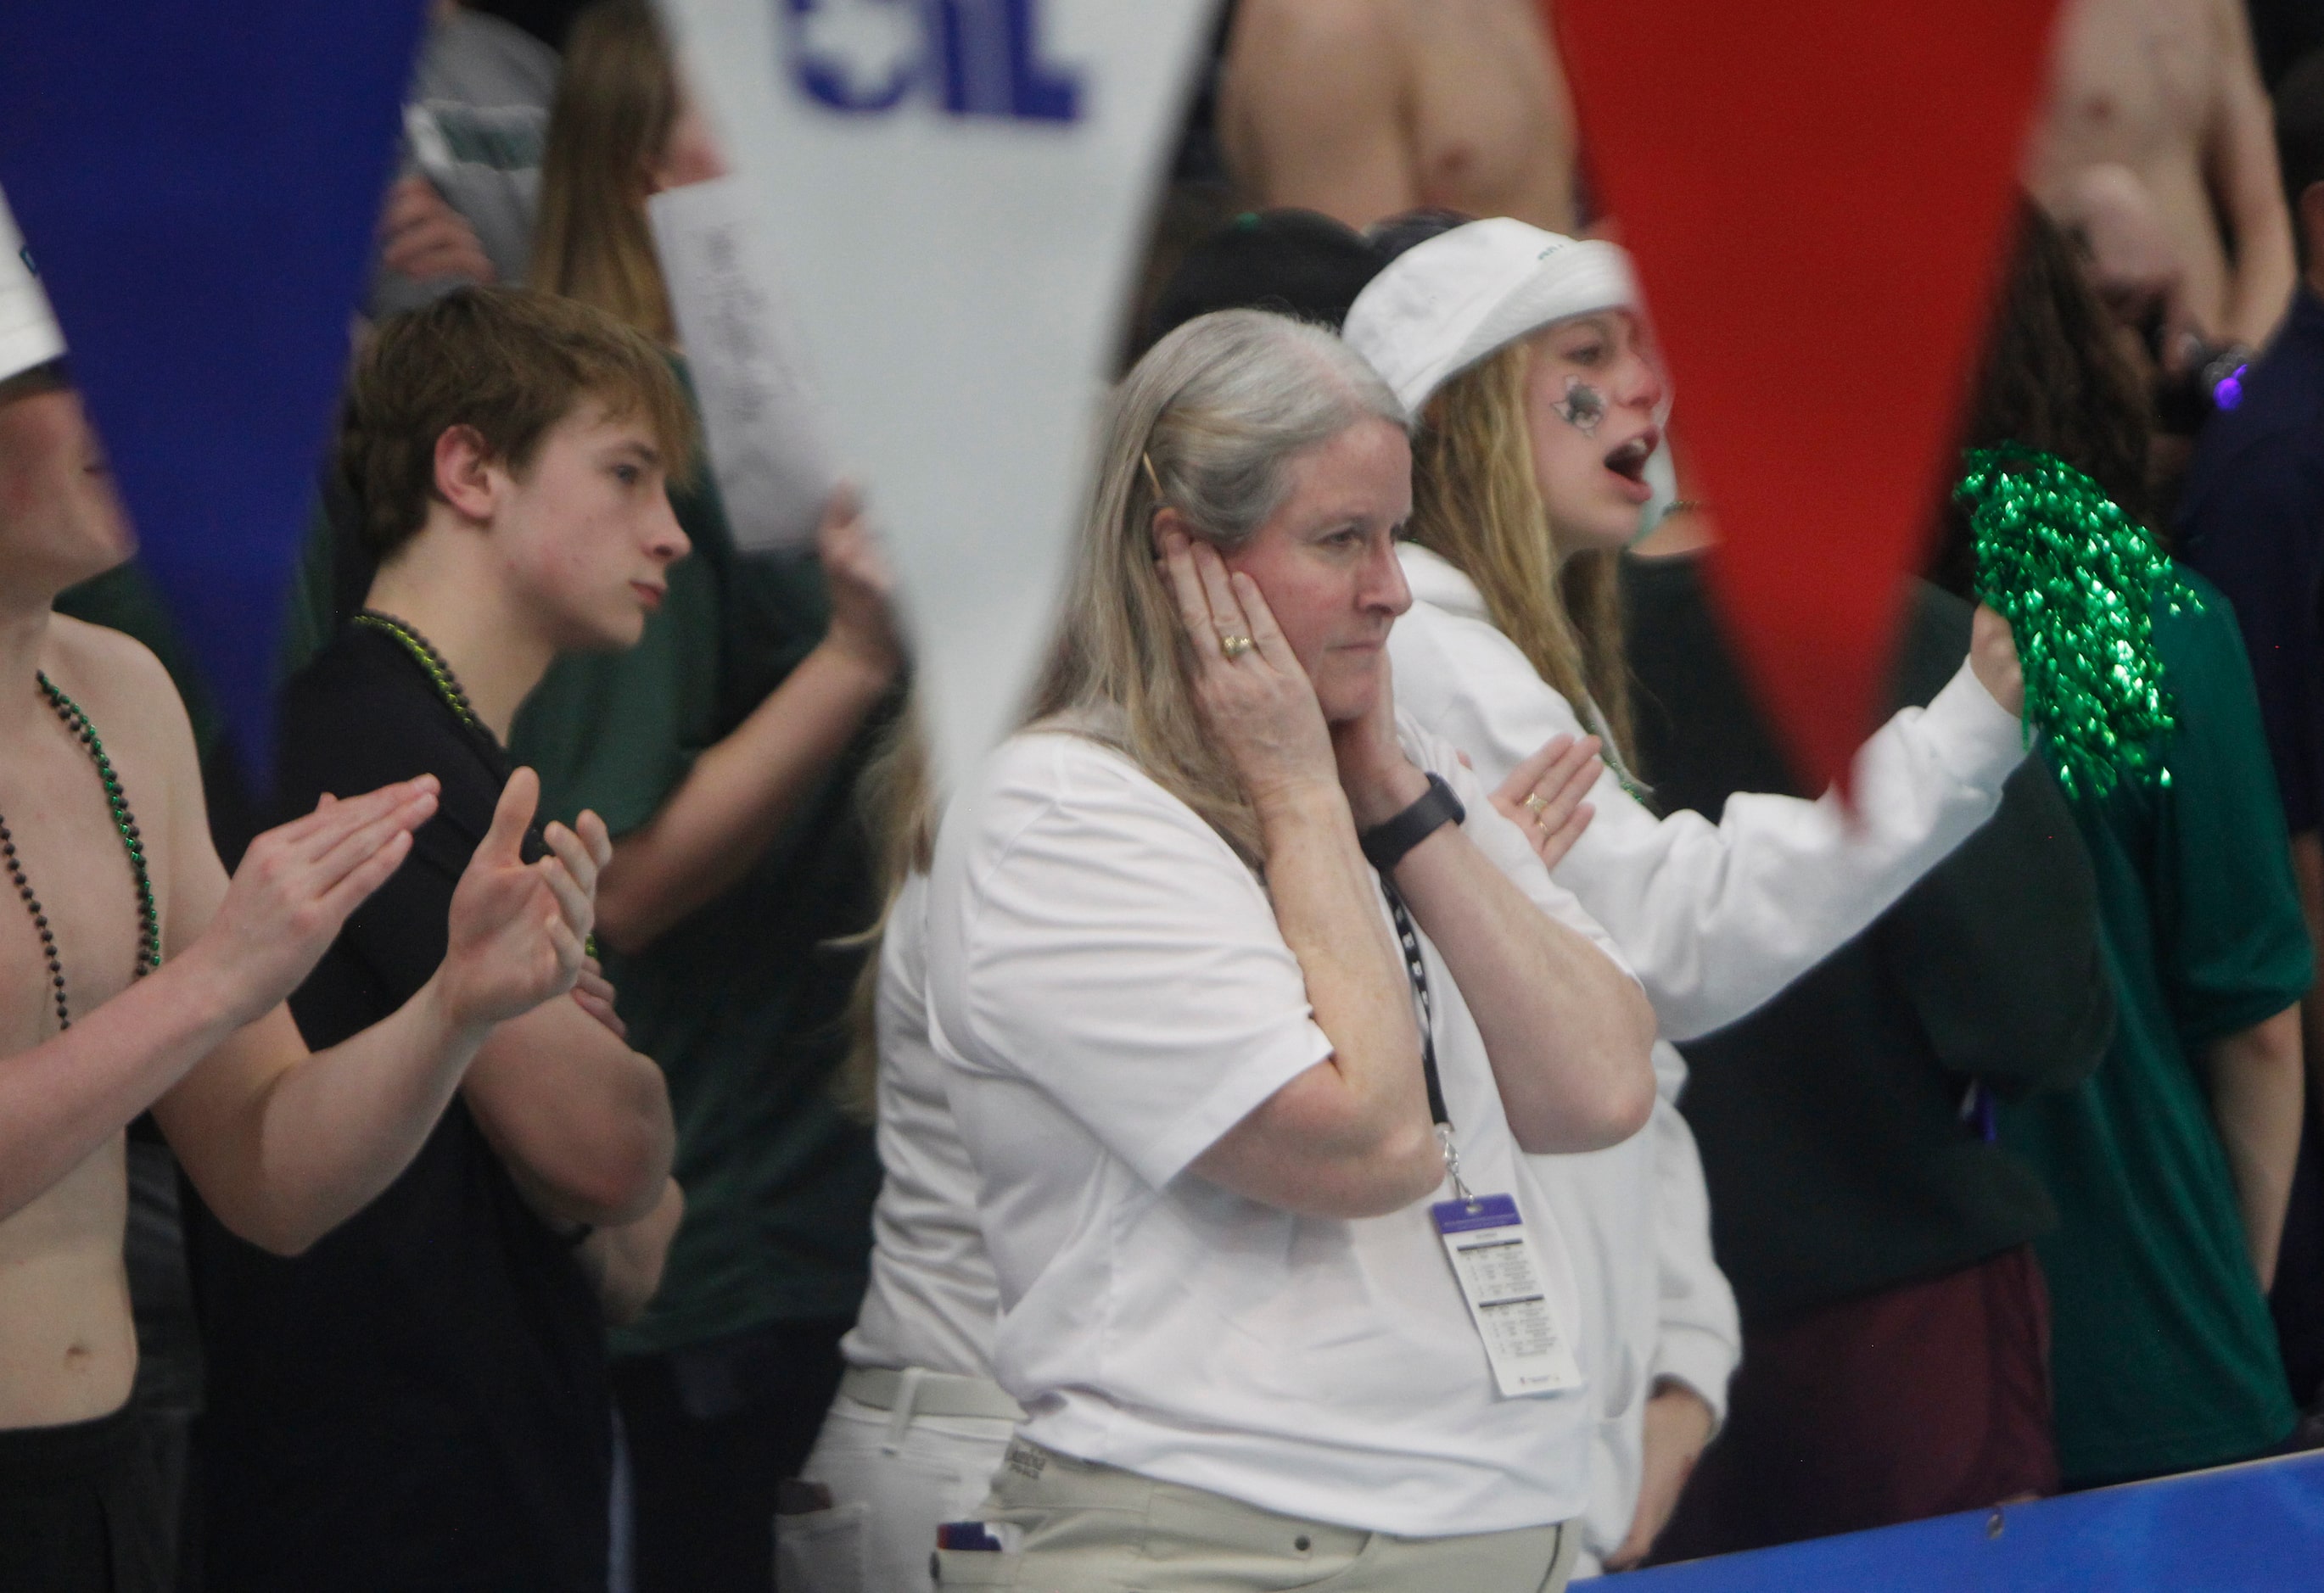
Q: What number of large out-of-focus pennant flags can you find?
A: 3